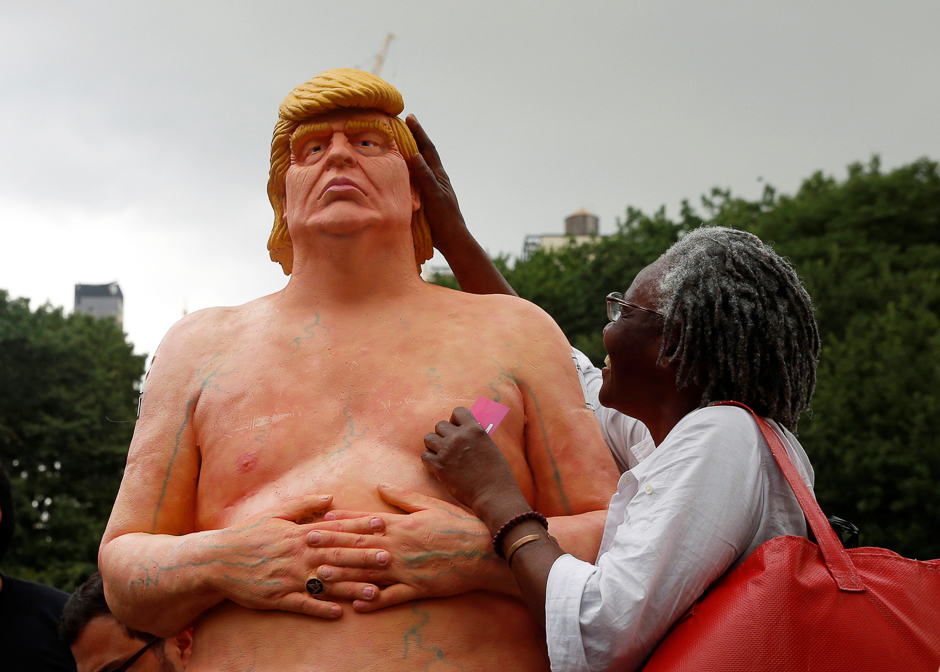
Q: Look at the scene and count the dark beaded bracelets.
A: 1